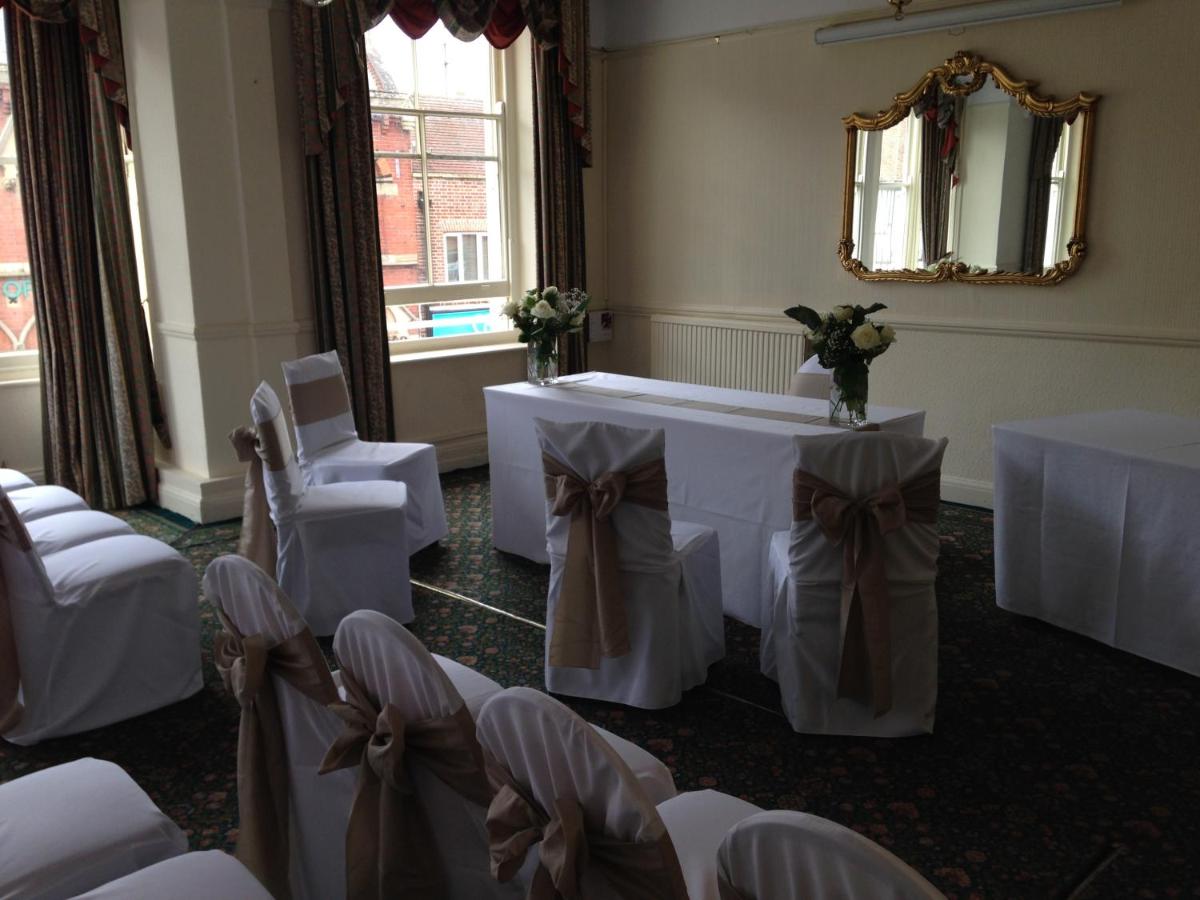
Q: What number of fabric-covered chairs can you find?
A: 15